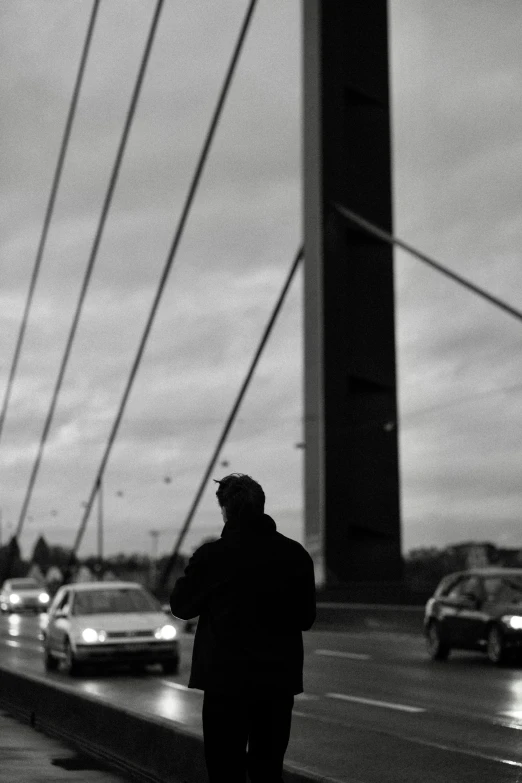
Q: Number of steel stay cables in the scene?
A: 5